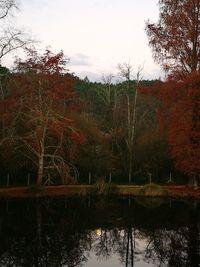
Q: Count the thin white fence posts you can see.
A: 7